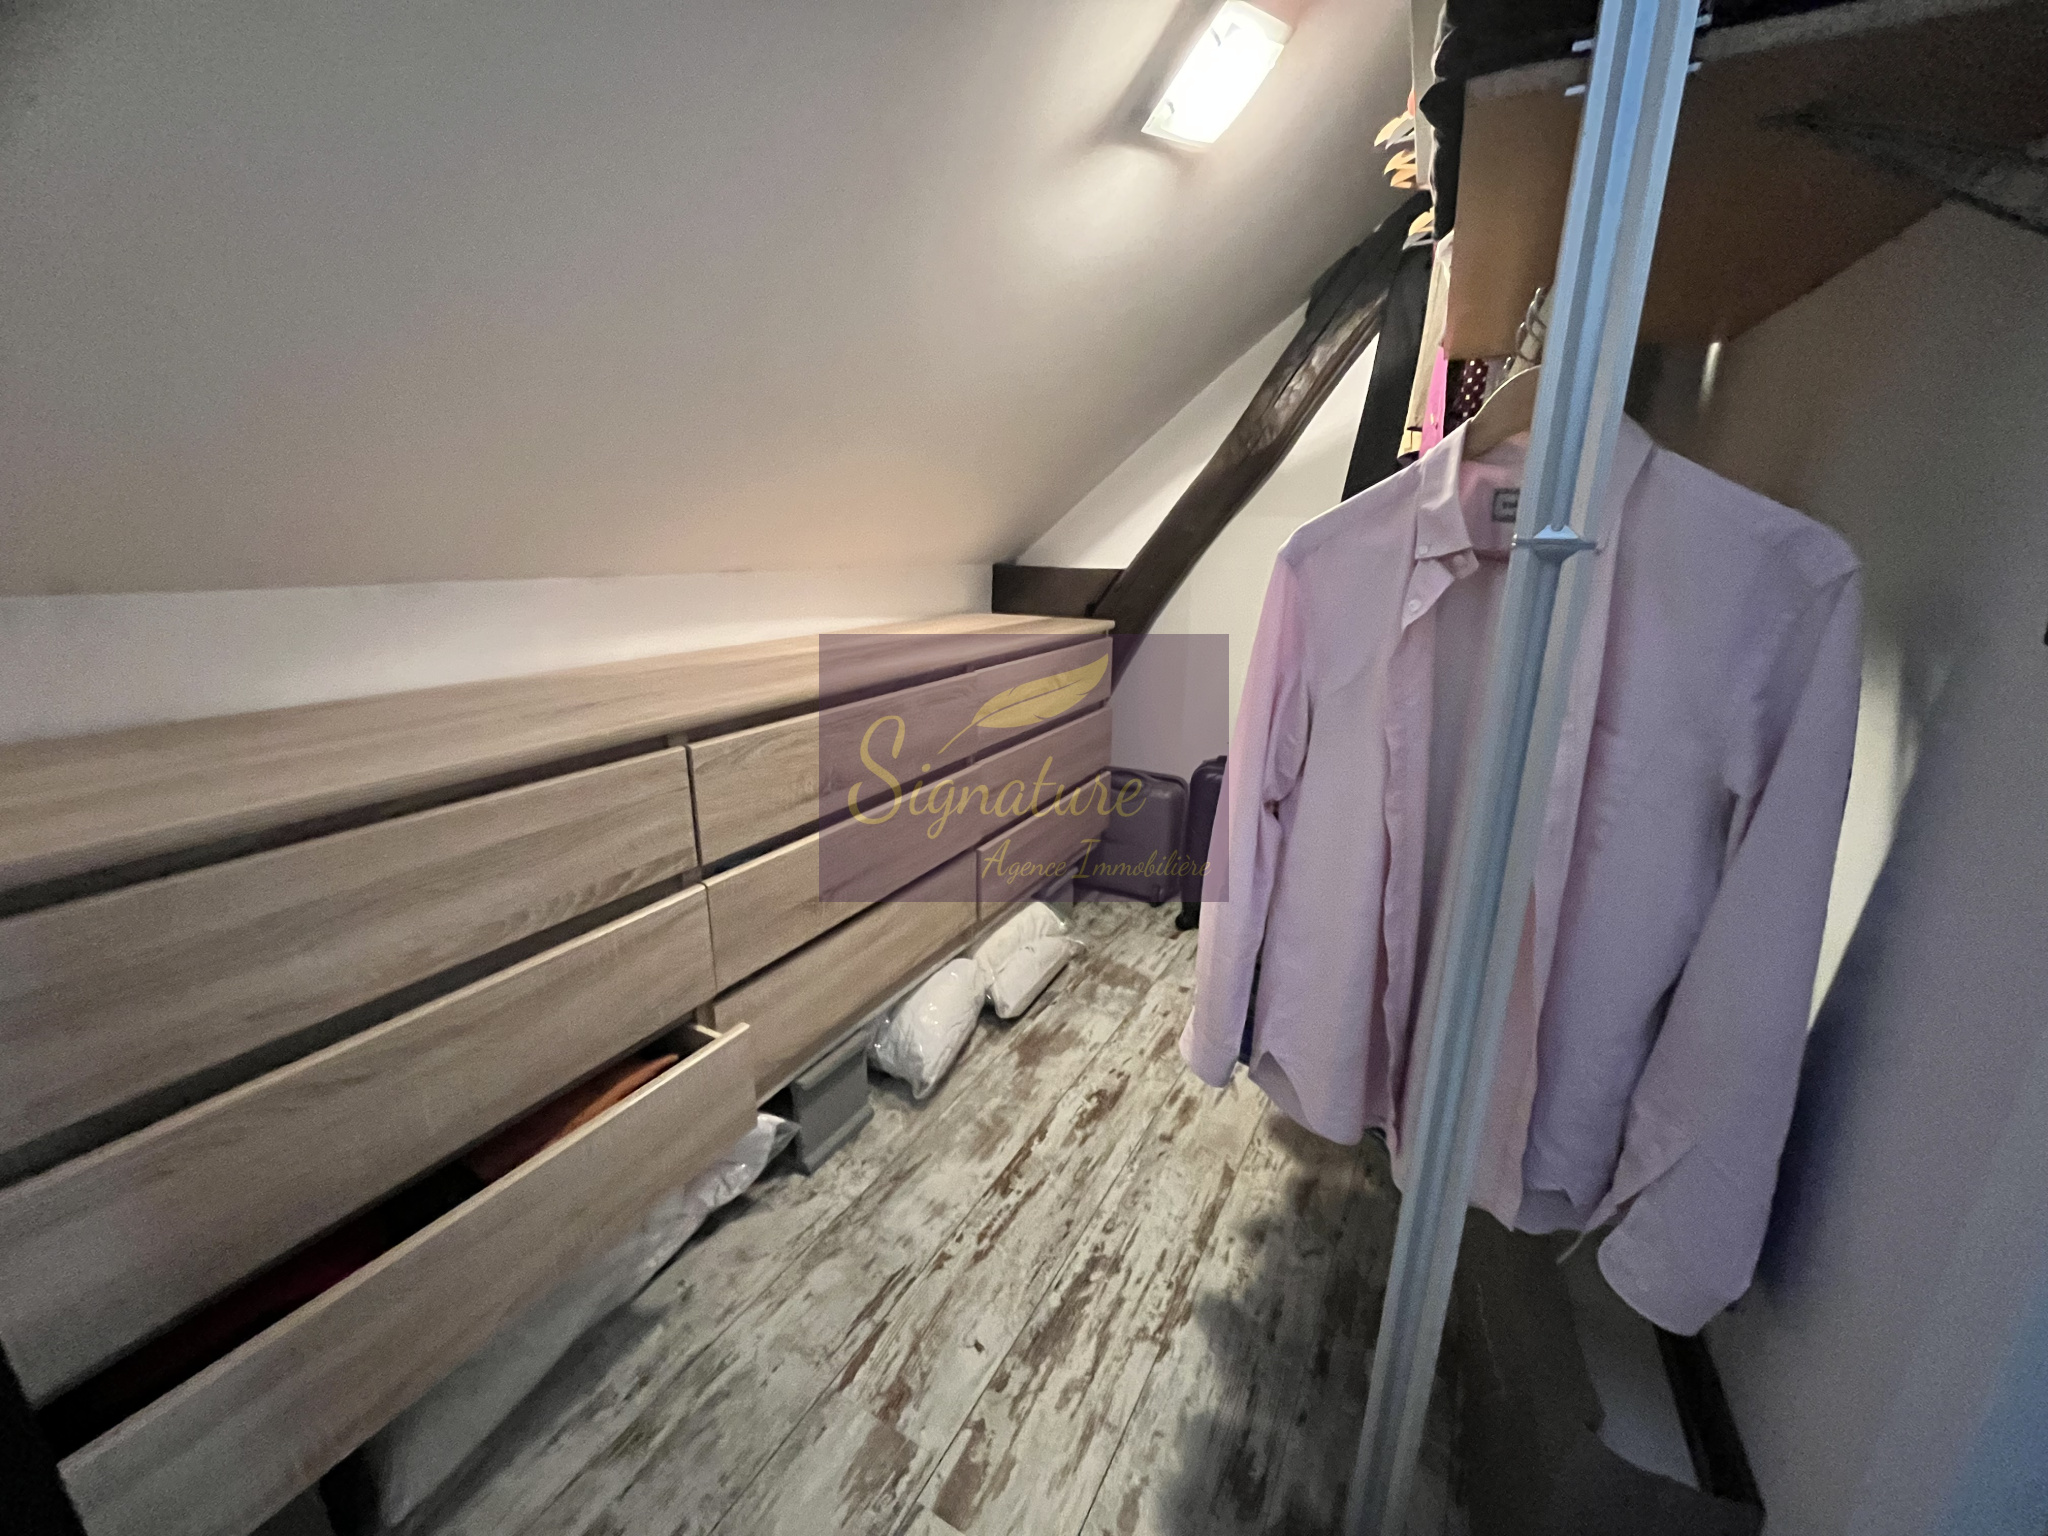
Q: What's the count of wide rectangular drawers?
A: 9